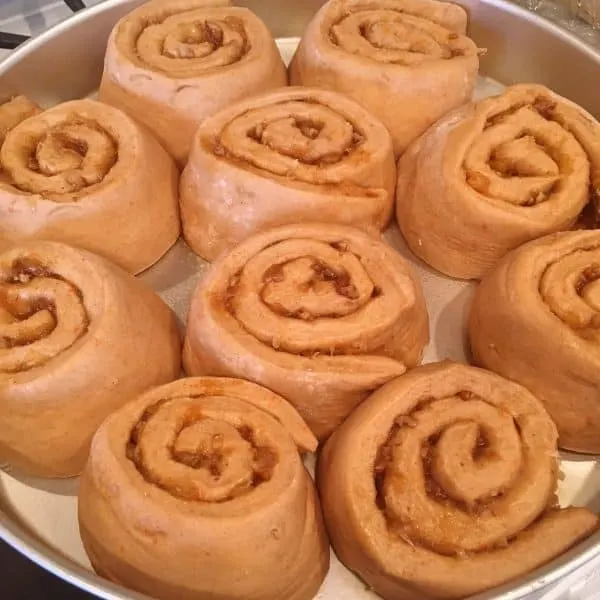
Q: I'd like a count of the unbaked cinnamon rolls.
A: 10